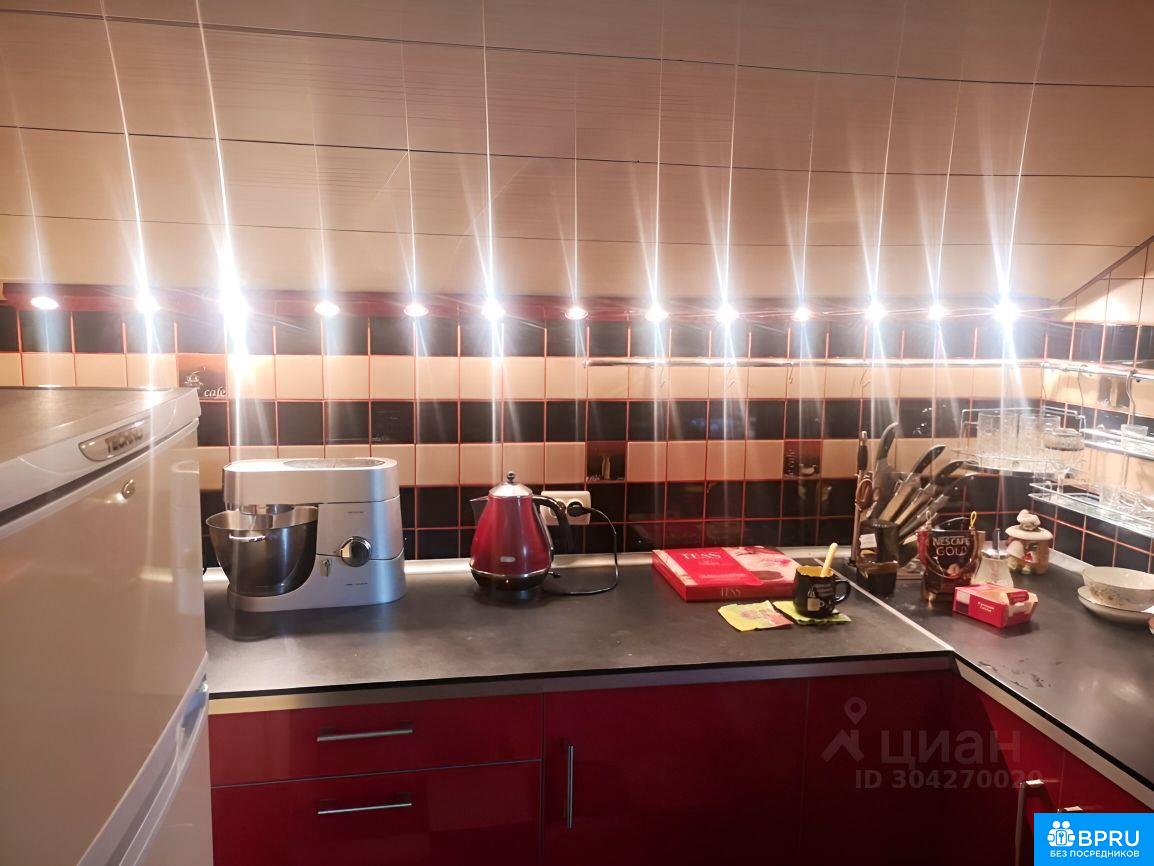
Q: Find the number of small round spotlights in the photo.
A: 13